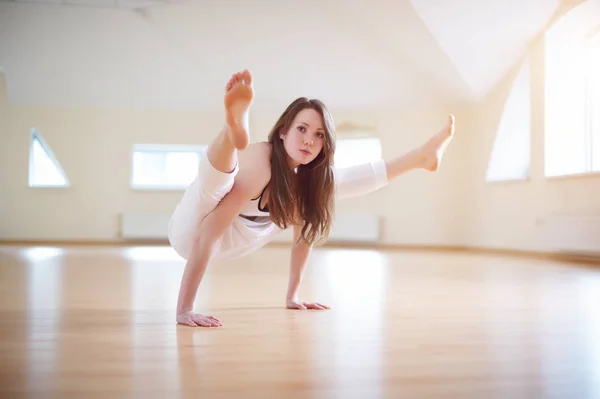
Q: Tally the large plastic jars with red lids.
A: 0